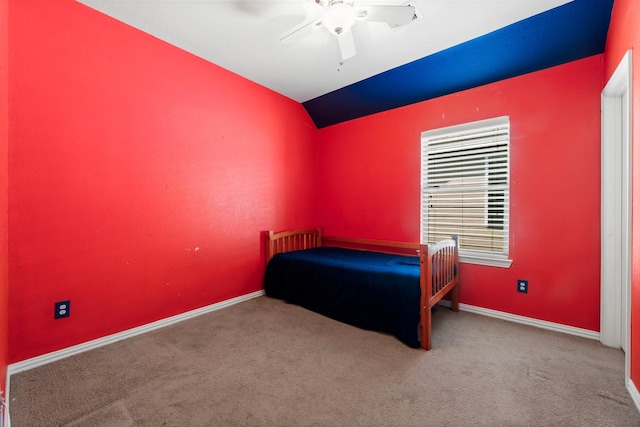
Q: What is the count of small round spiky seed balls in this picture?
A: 0